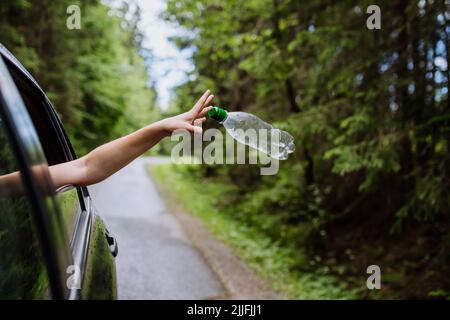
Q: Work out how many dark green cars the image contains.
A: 1